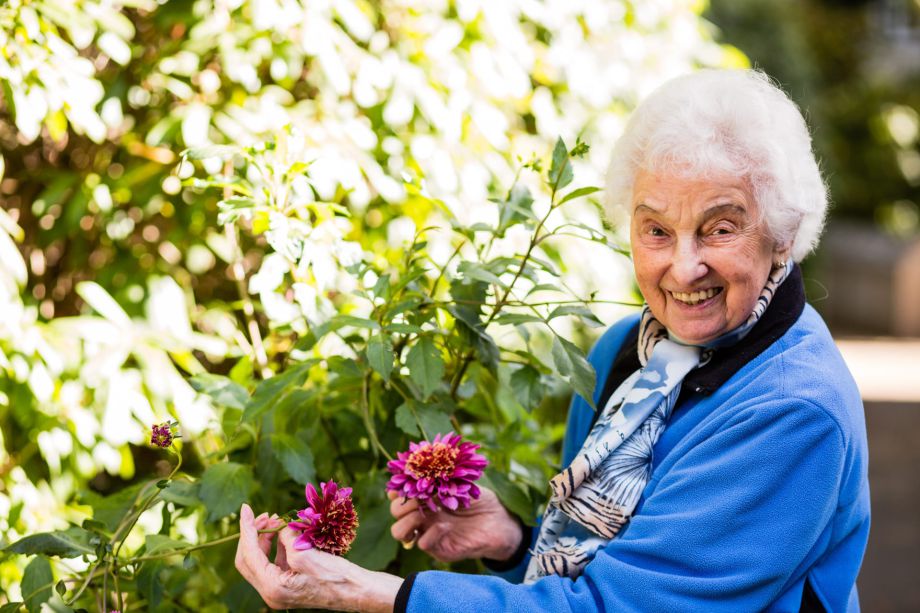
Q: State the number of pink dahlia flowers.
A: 2